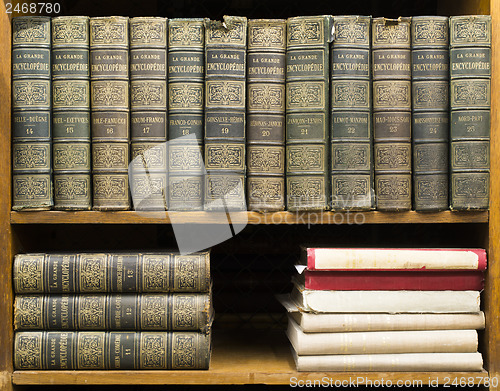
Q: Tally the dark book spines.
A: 15